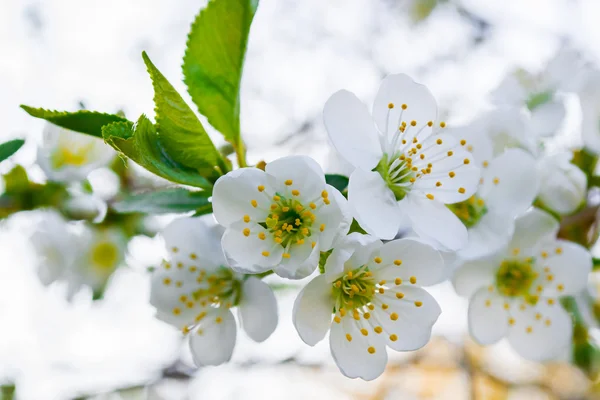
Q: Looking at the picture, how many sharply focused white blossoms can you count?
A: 3